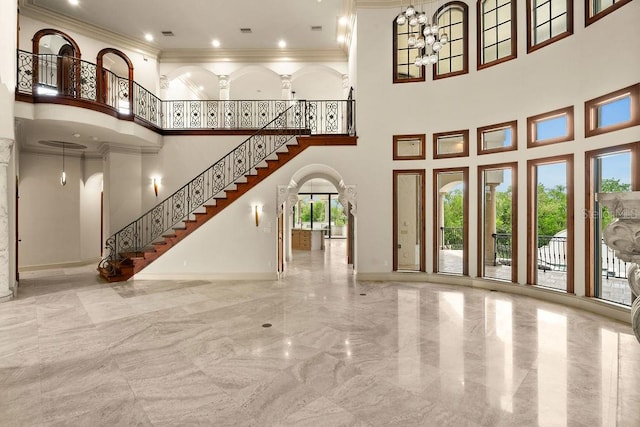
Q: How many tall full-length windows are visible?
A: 5